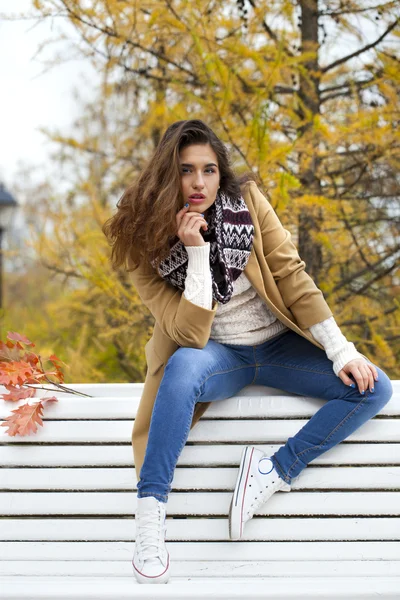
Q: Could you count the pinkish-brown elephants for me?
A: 0